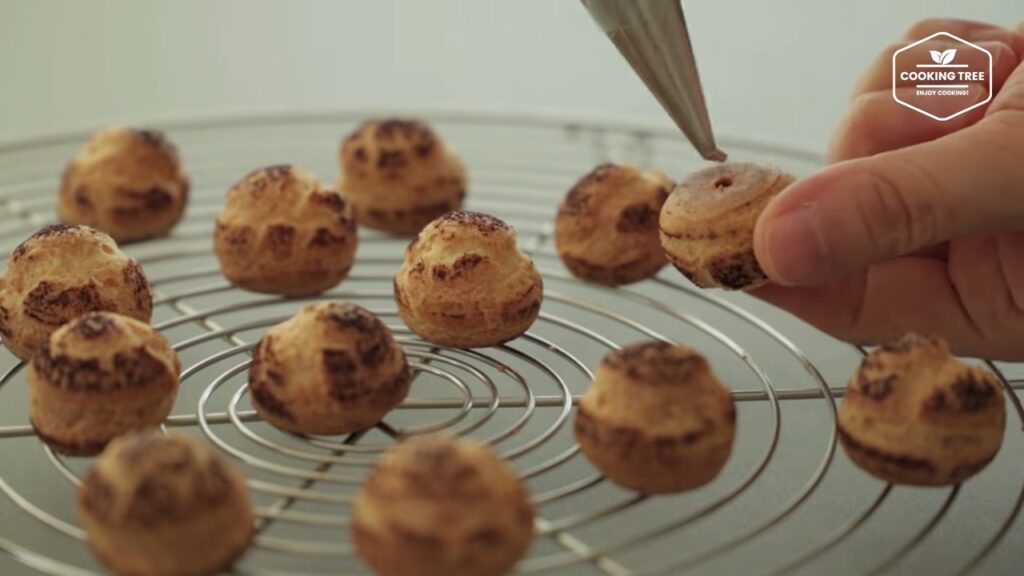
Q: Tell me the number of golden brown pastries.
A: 13